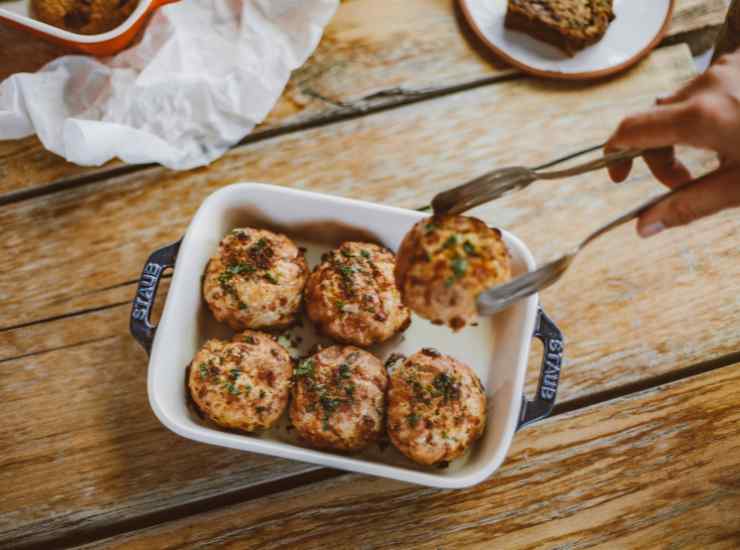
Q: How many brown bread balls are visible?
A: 6